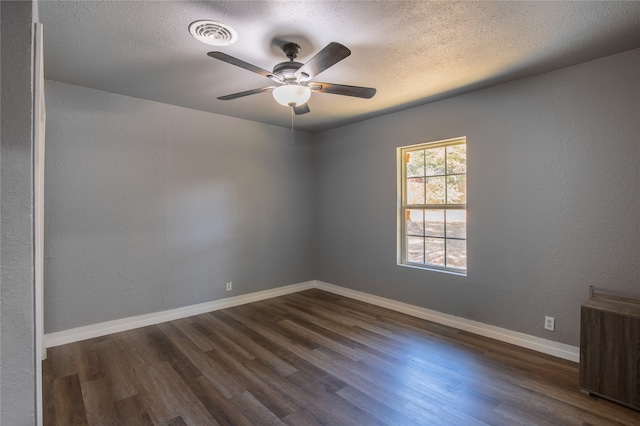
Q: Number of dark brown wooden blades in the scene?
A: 5